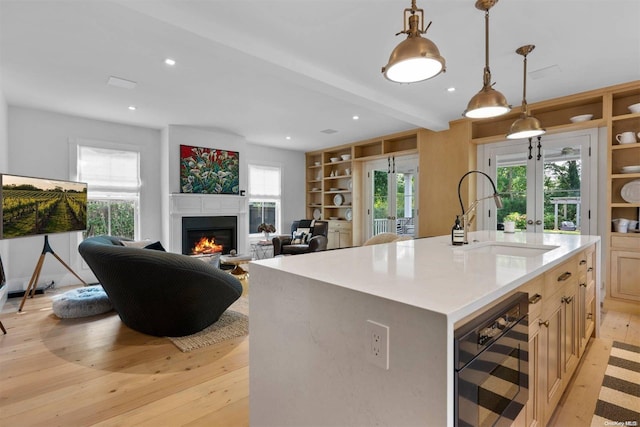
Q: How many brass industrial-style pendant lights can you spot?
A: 3